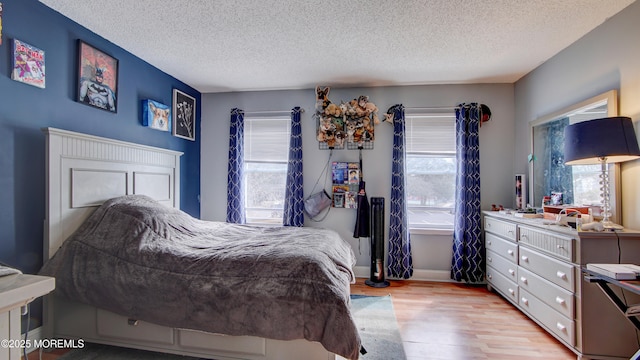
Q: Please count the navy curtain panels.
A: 4